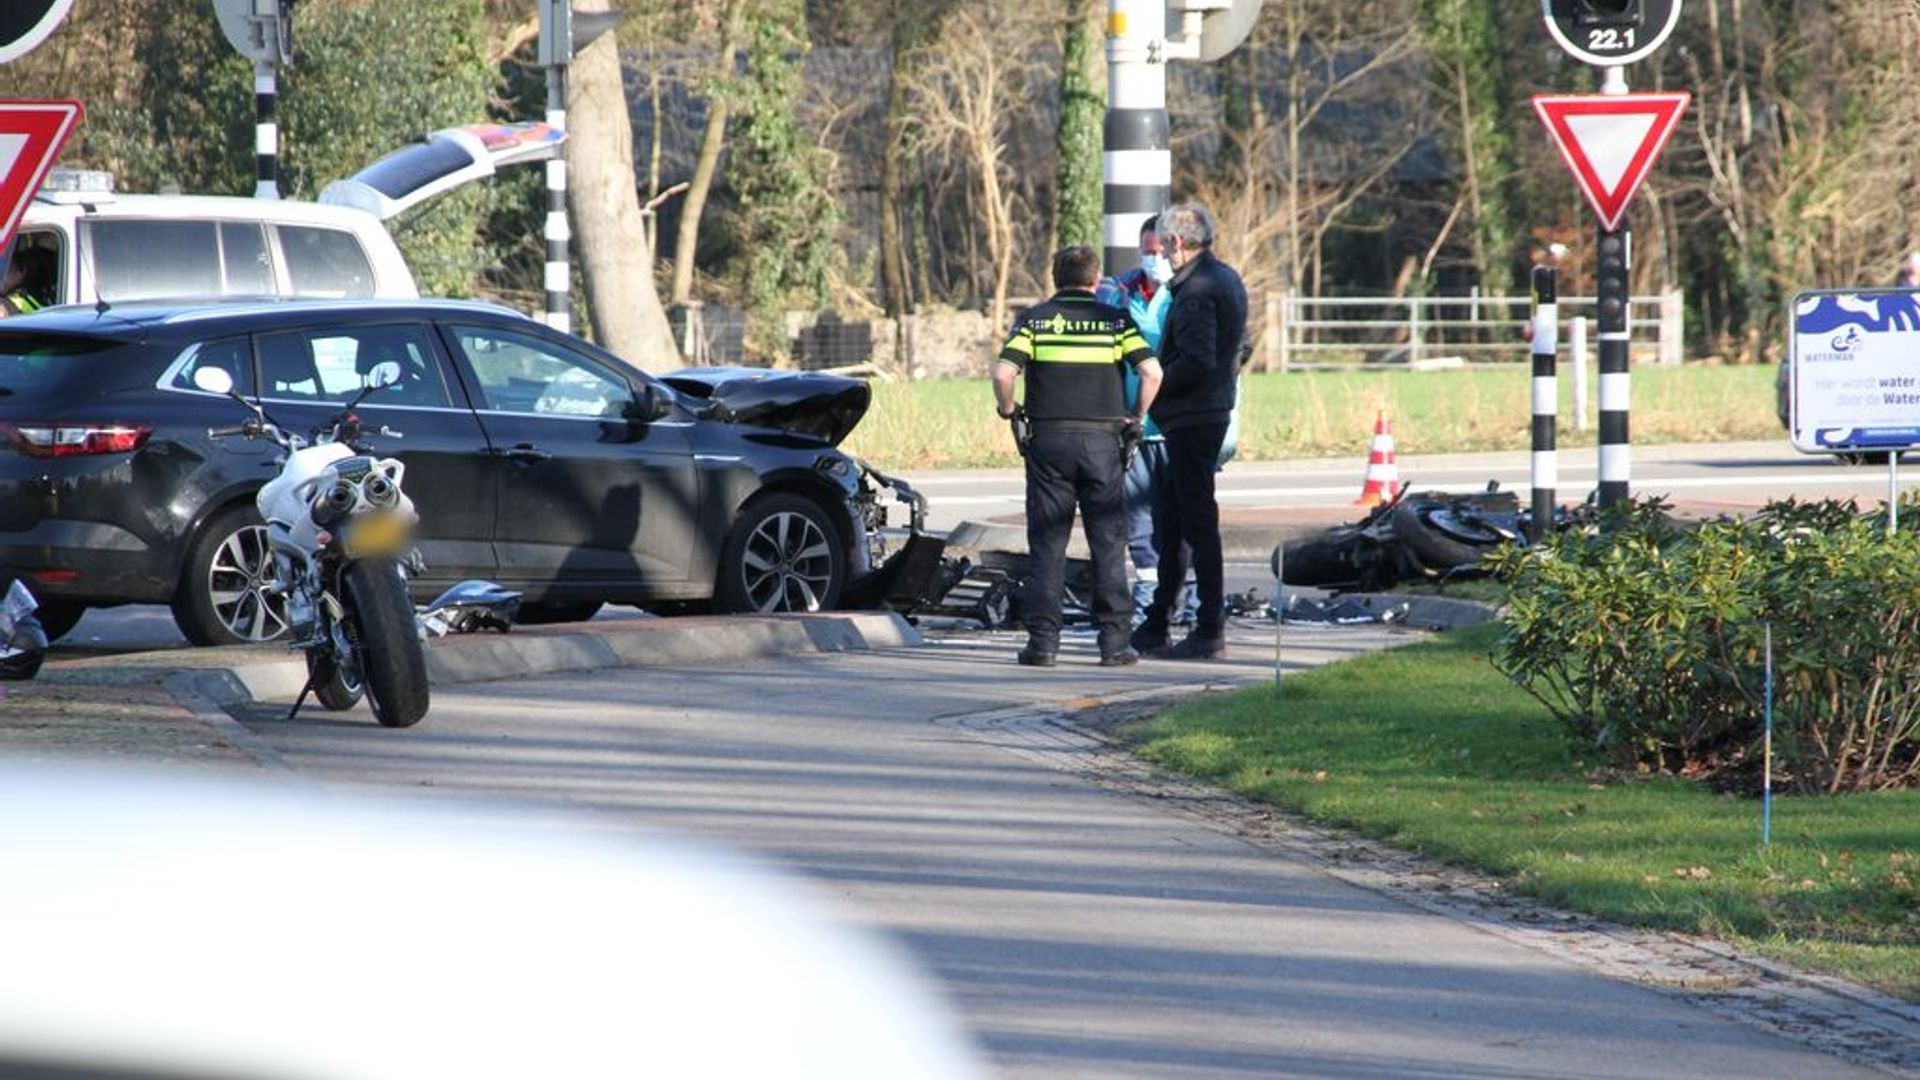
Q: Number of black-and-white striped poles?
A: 5